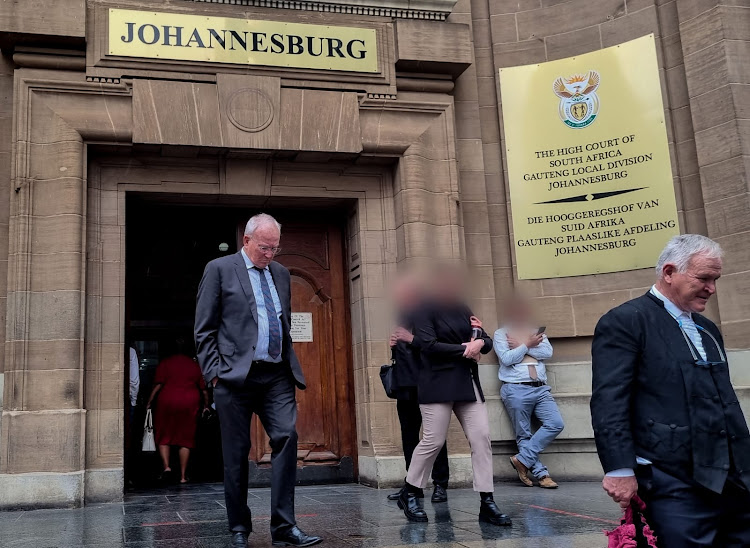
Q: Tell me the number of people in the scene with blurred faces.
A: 3